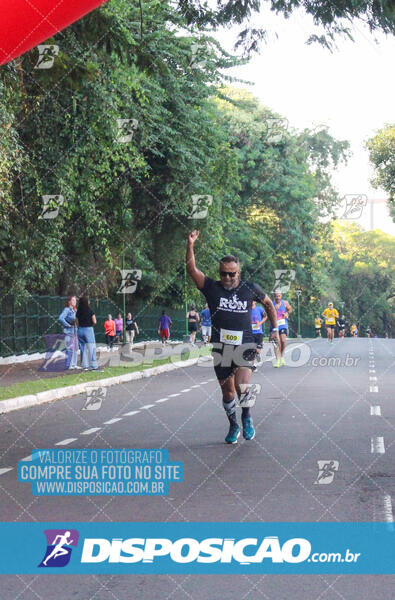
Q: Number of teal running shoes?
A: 2